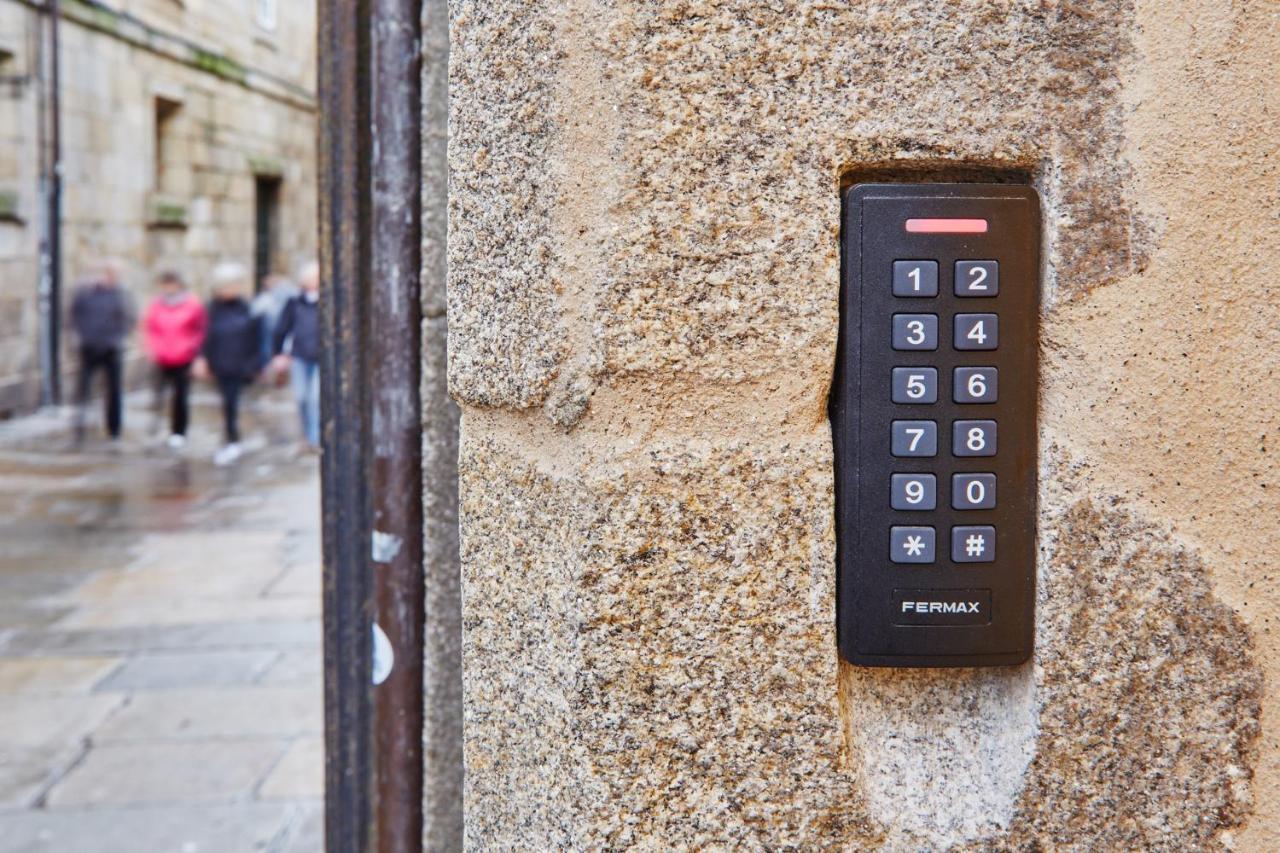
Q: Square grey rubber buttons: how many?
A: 12